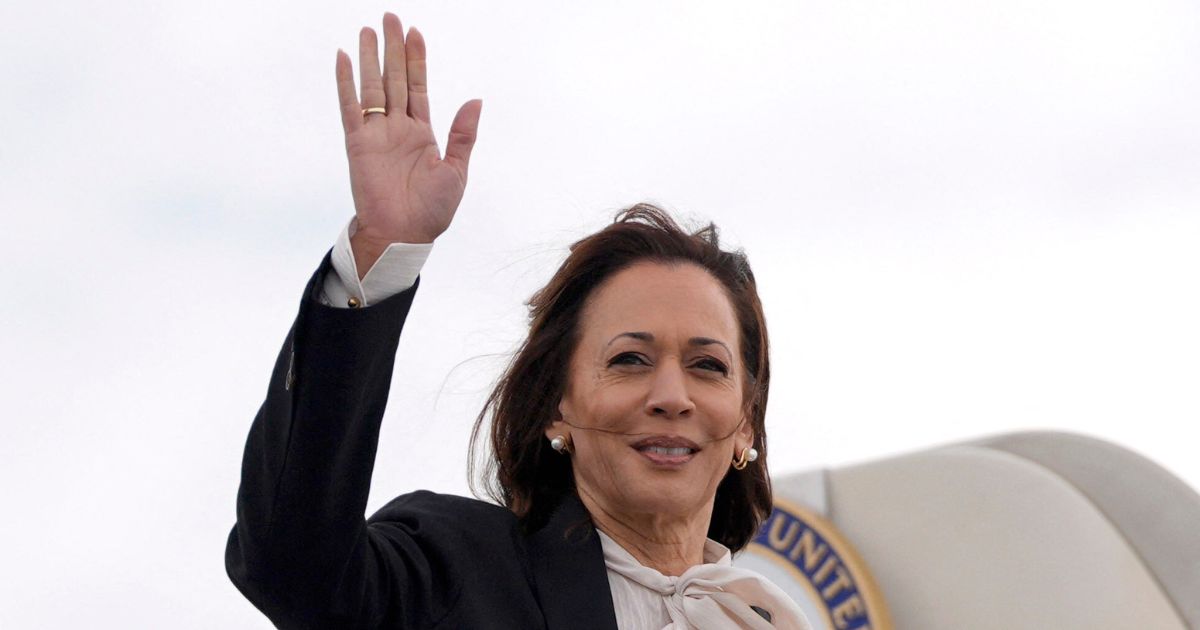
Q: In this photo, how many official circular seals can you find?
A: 1